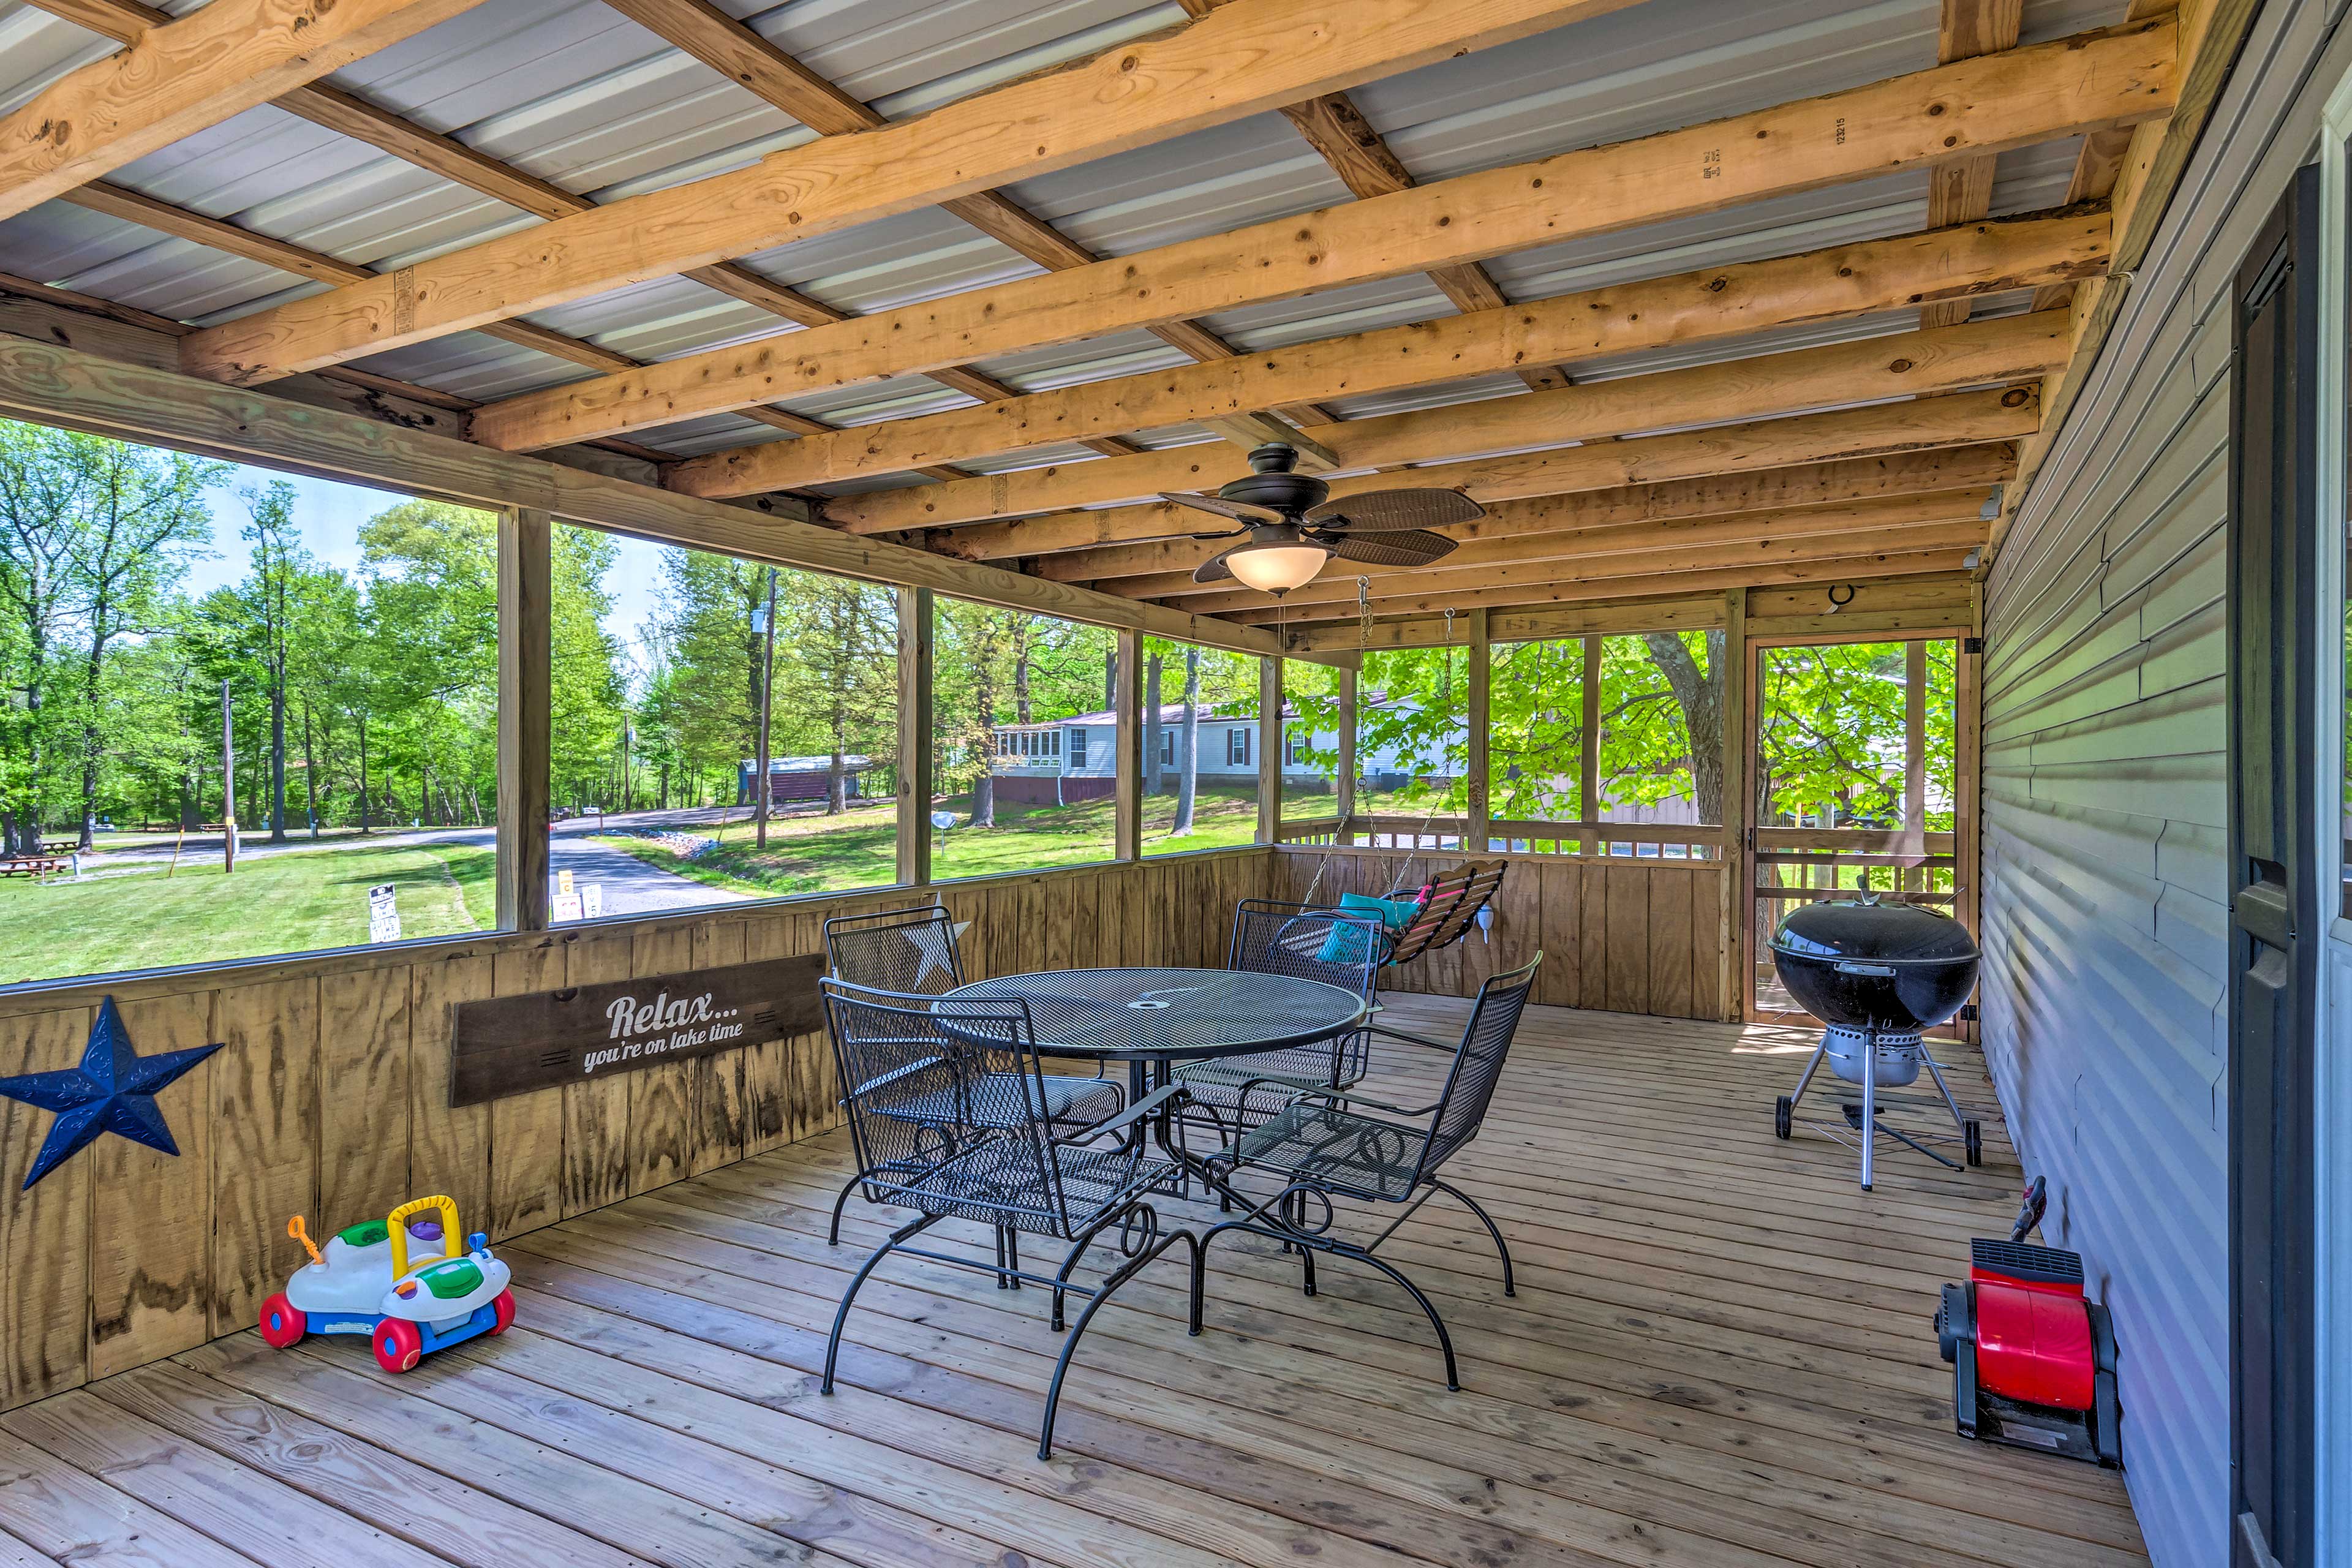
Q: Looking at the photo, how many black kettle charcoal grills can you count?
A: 1